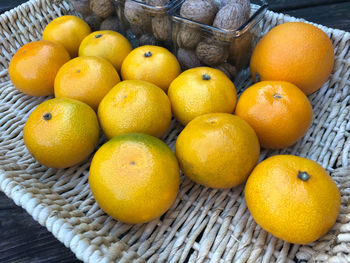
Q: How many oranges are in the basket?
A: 13